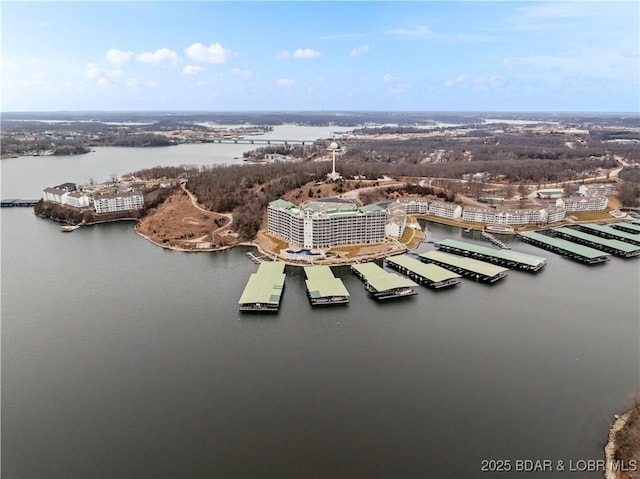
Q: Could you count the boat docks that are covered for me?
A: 11